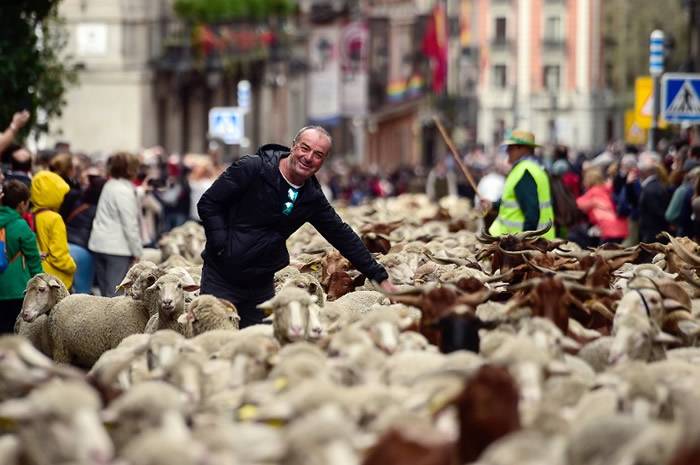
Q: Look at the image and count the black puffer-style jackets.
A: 1